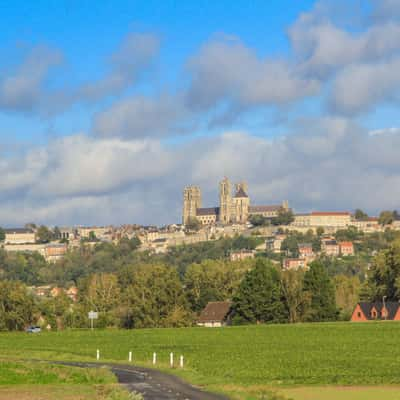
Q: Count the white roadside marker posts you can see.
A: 5